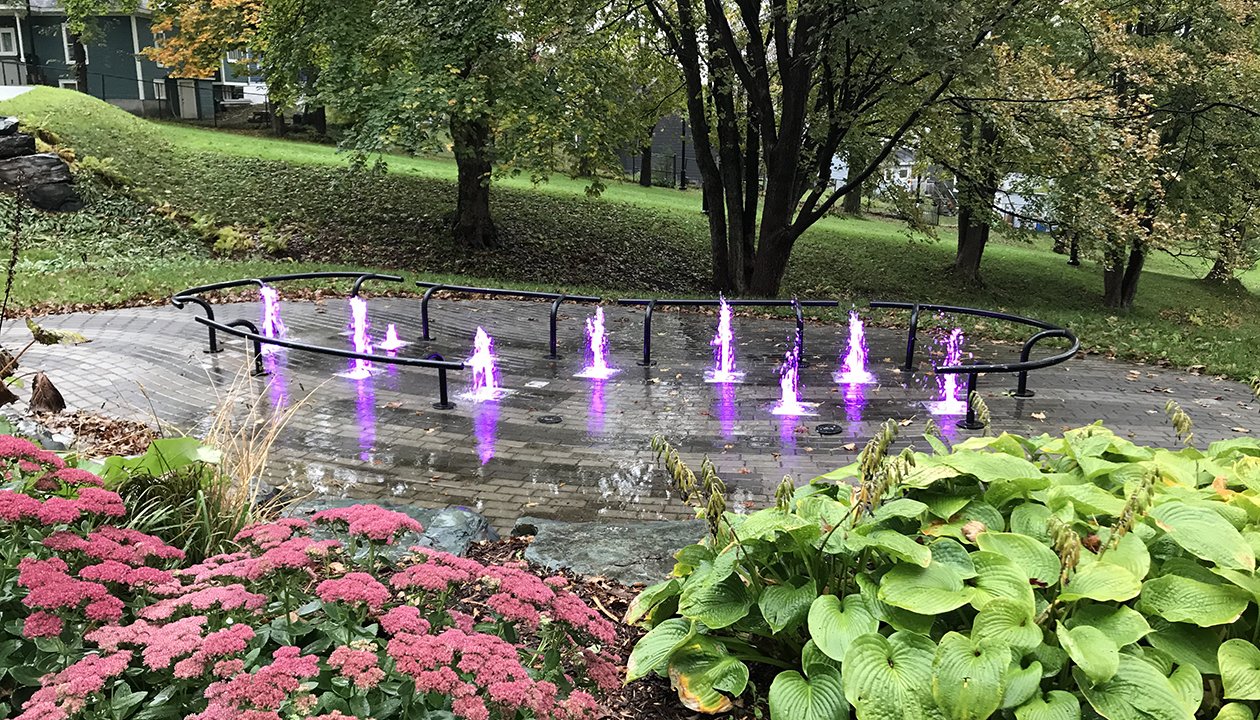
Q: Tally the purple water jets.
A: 9